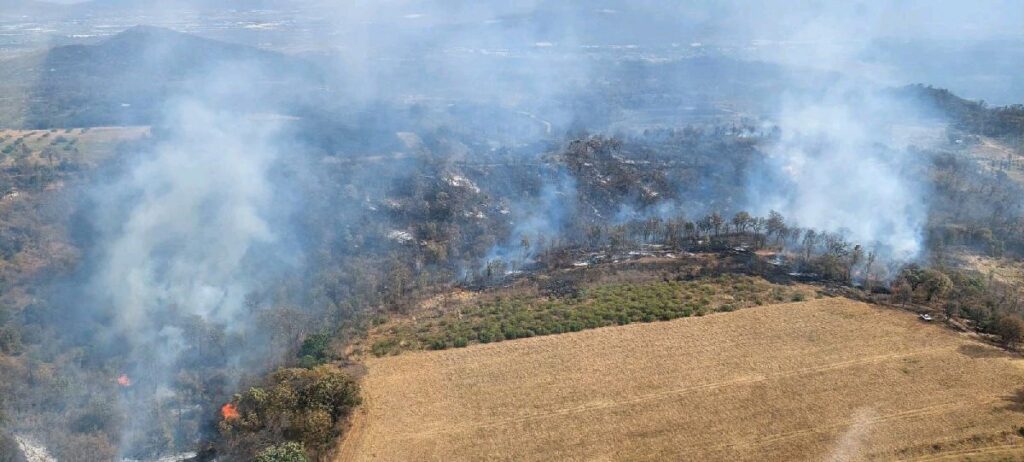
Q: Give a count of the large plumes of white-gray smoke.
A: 2